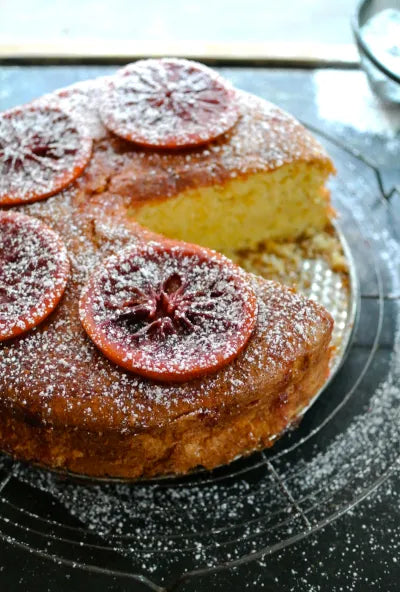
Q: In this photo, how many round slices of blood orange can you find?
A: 4